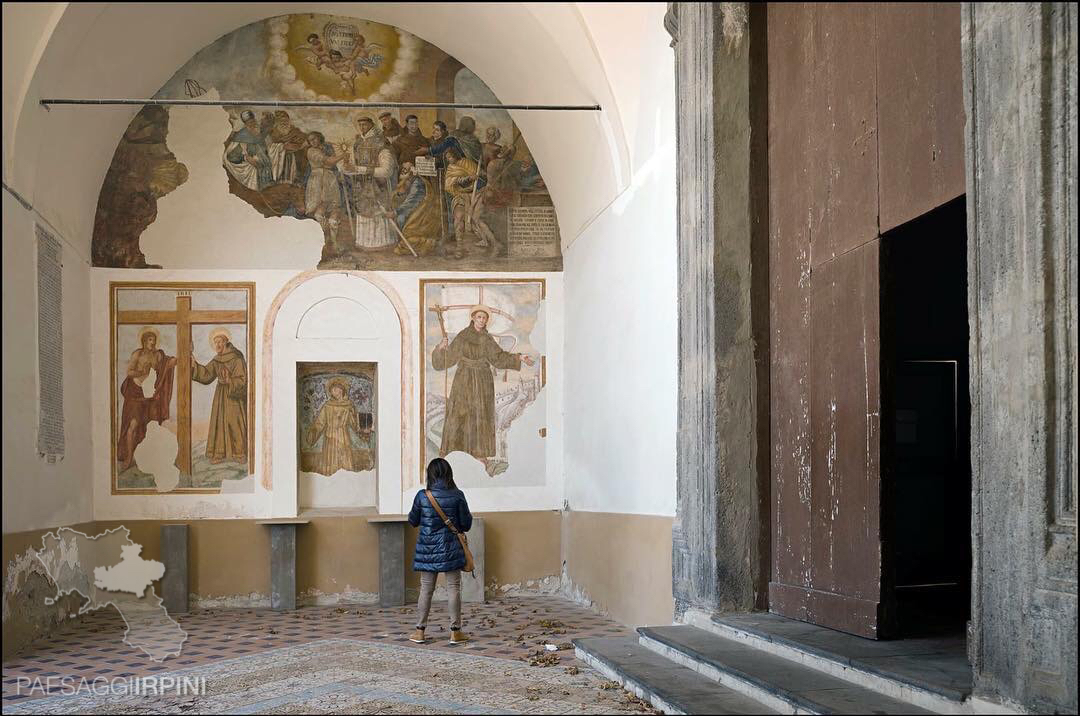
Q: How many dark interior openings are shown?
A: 1